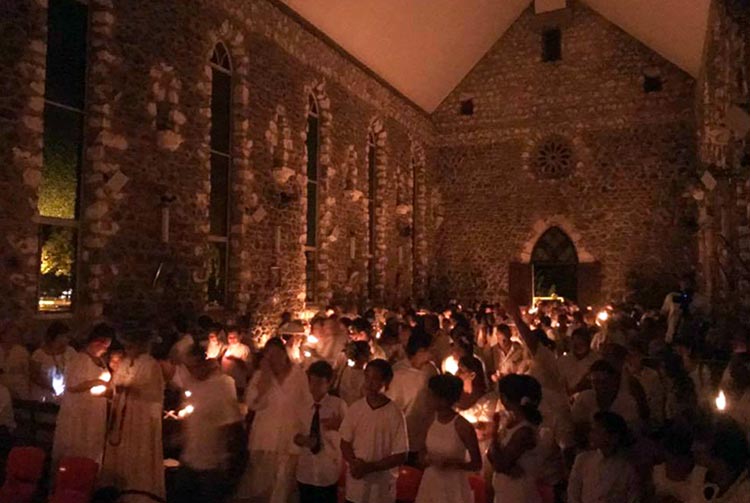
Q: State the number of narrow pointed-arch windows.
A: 5